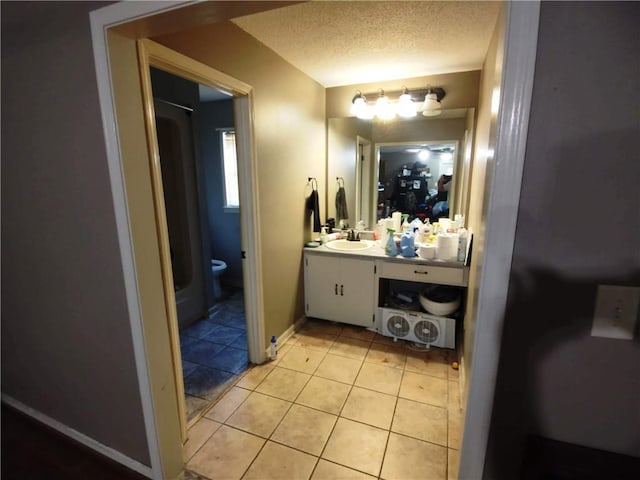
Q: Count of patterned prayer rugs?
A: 0